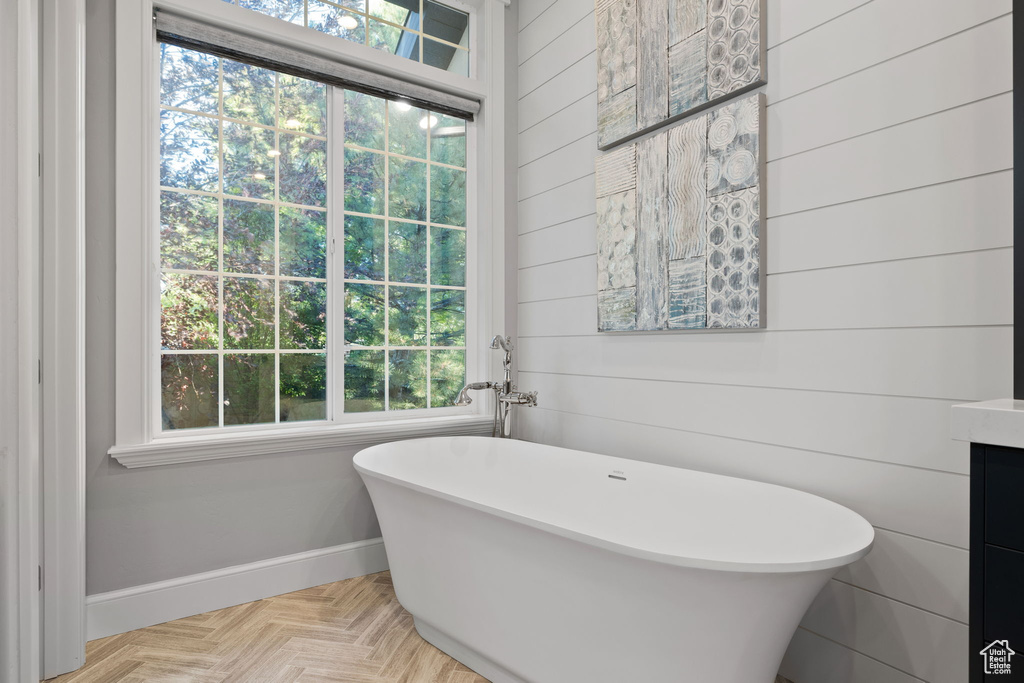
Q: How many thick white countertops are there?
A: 1